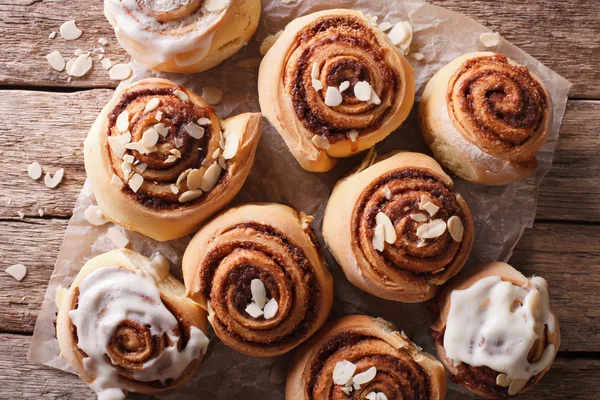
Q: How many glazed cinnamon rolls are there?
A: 3